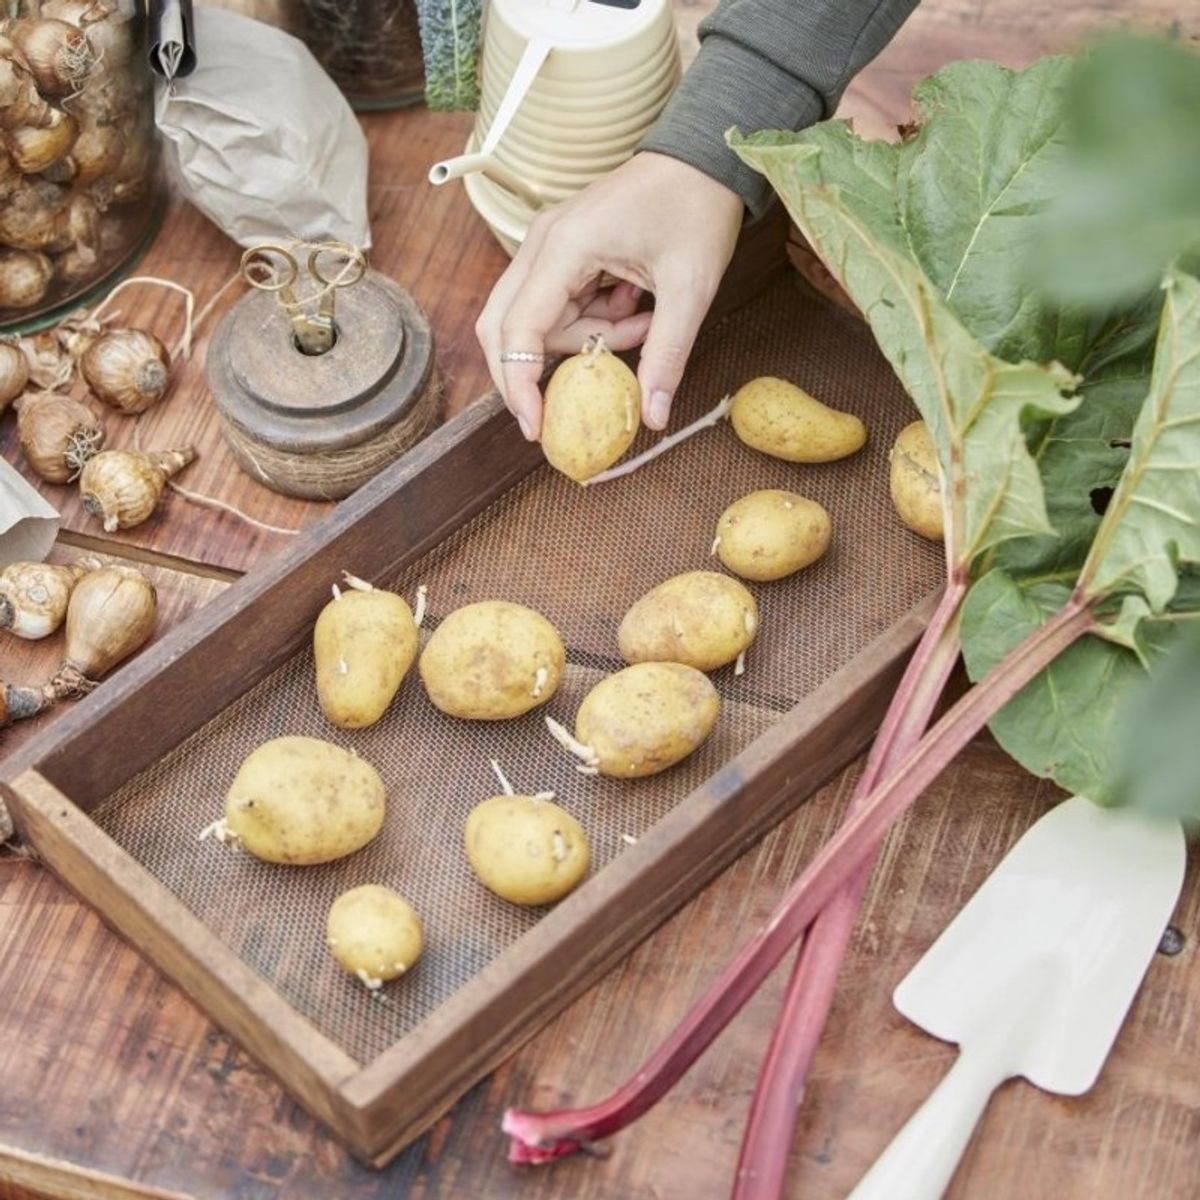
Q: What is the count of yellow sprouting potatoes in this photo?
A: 11